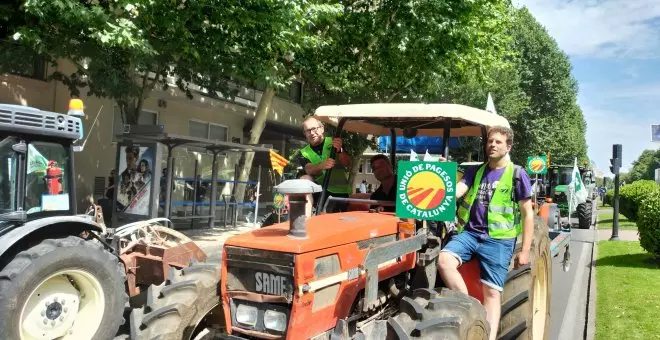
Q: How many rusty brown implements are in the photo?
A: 1